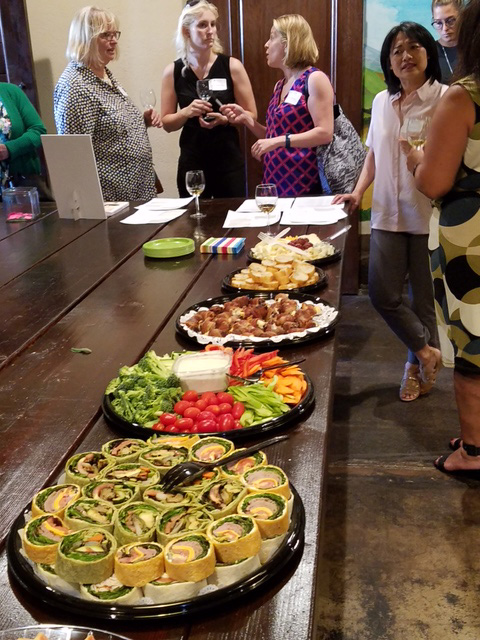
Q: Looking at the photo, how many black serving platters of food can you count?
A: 5